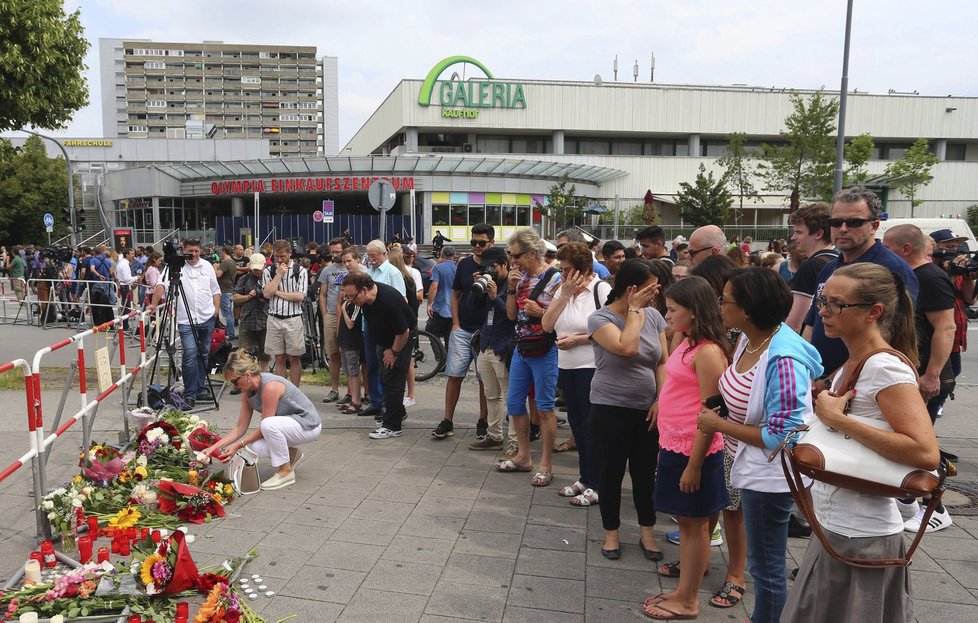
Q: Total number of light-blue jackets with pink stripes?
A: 1